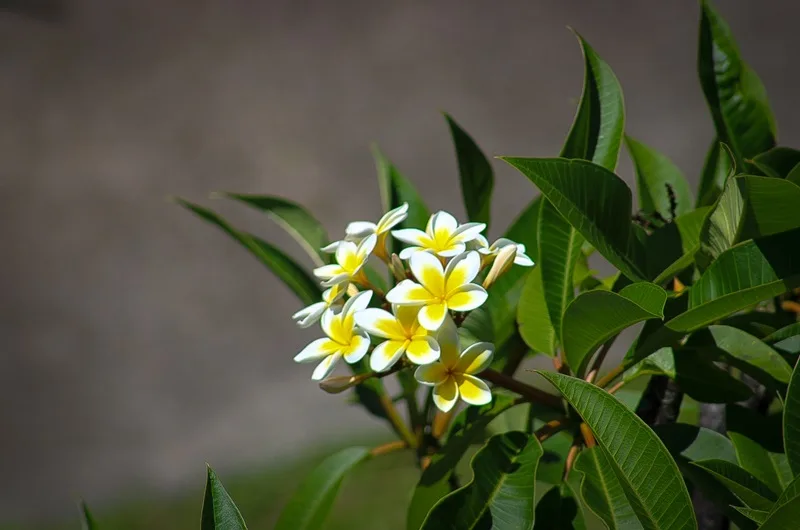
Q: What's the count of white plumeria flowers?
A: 9